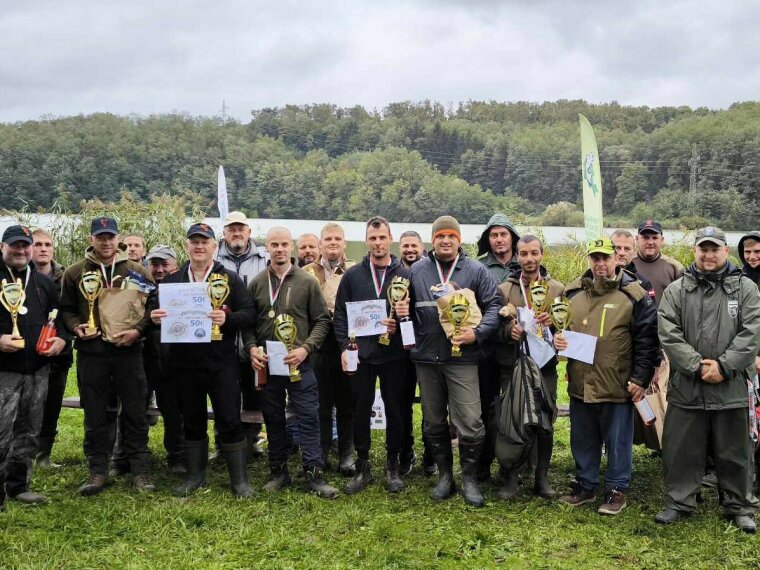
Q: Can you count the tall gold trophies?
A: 8